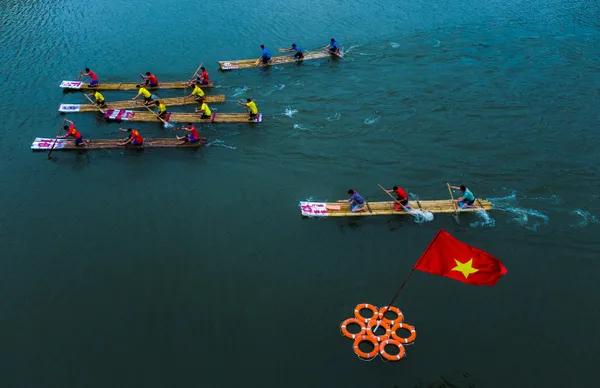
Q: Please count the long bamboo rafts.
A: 6